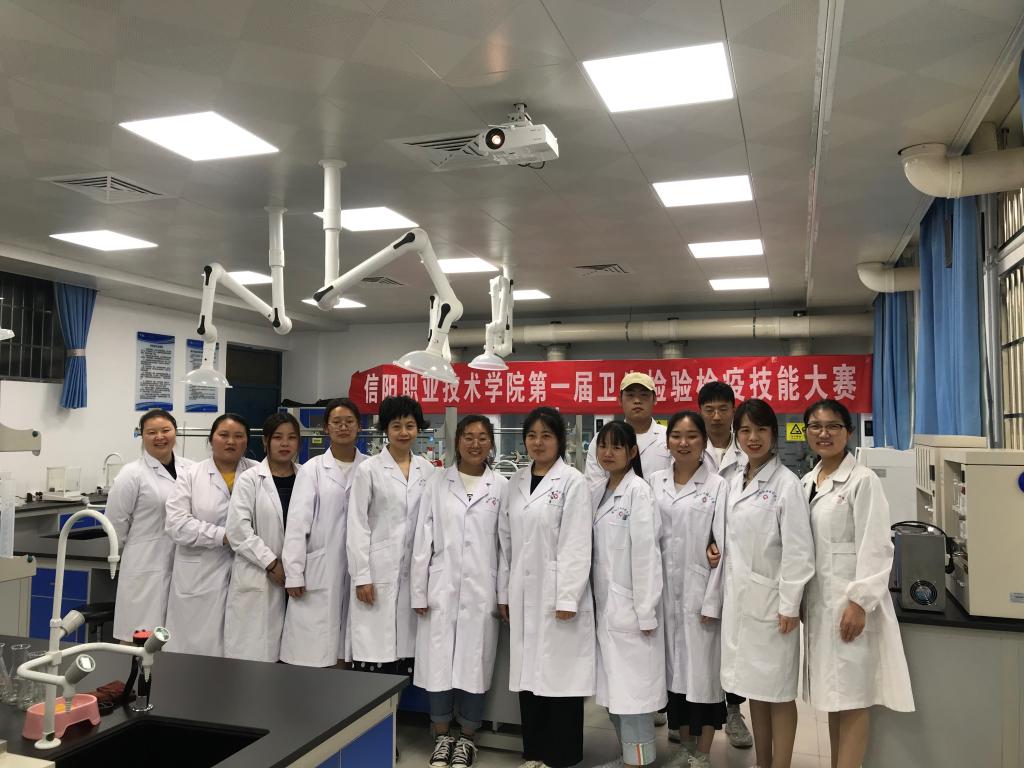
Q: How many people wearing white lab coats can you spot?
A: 13